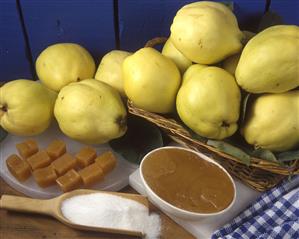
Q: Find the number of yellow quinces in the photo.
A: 11